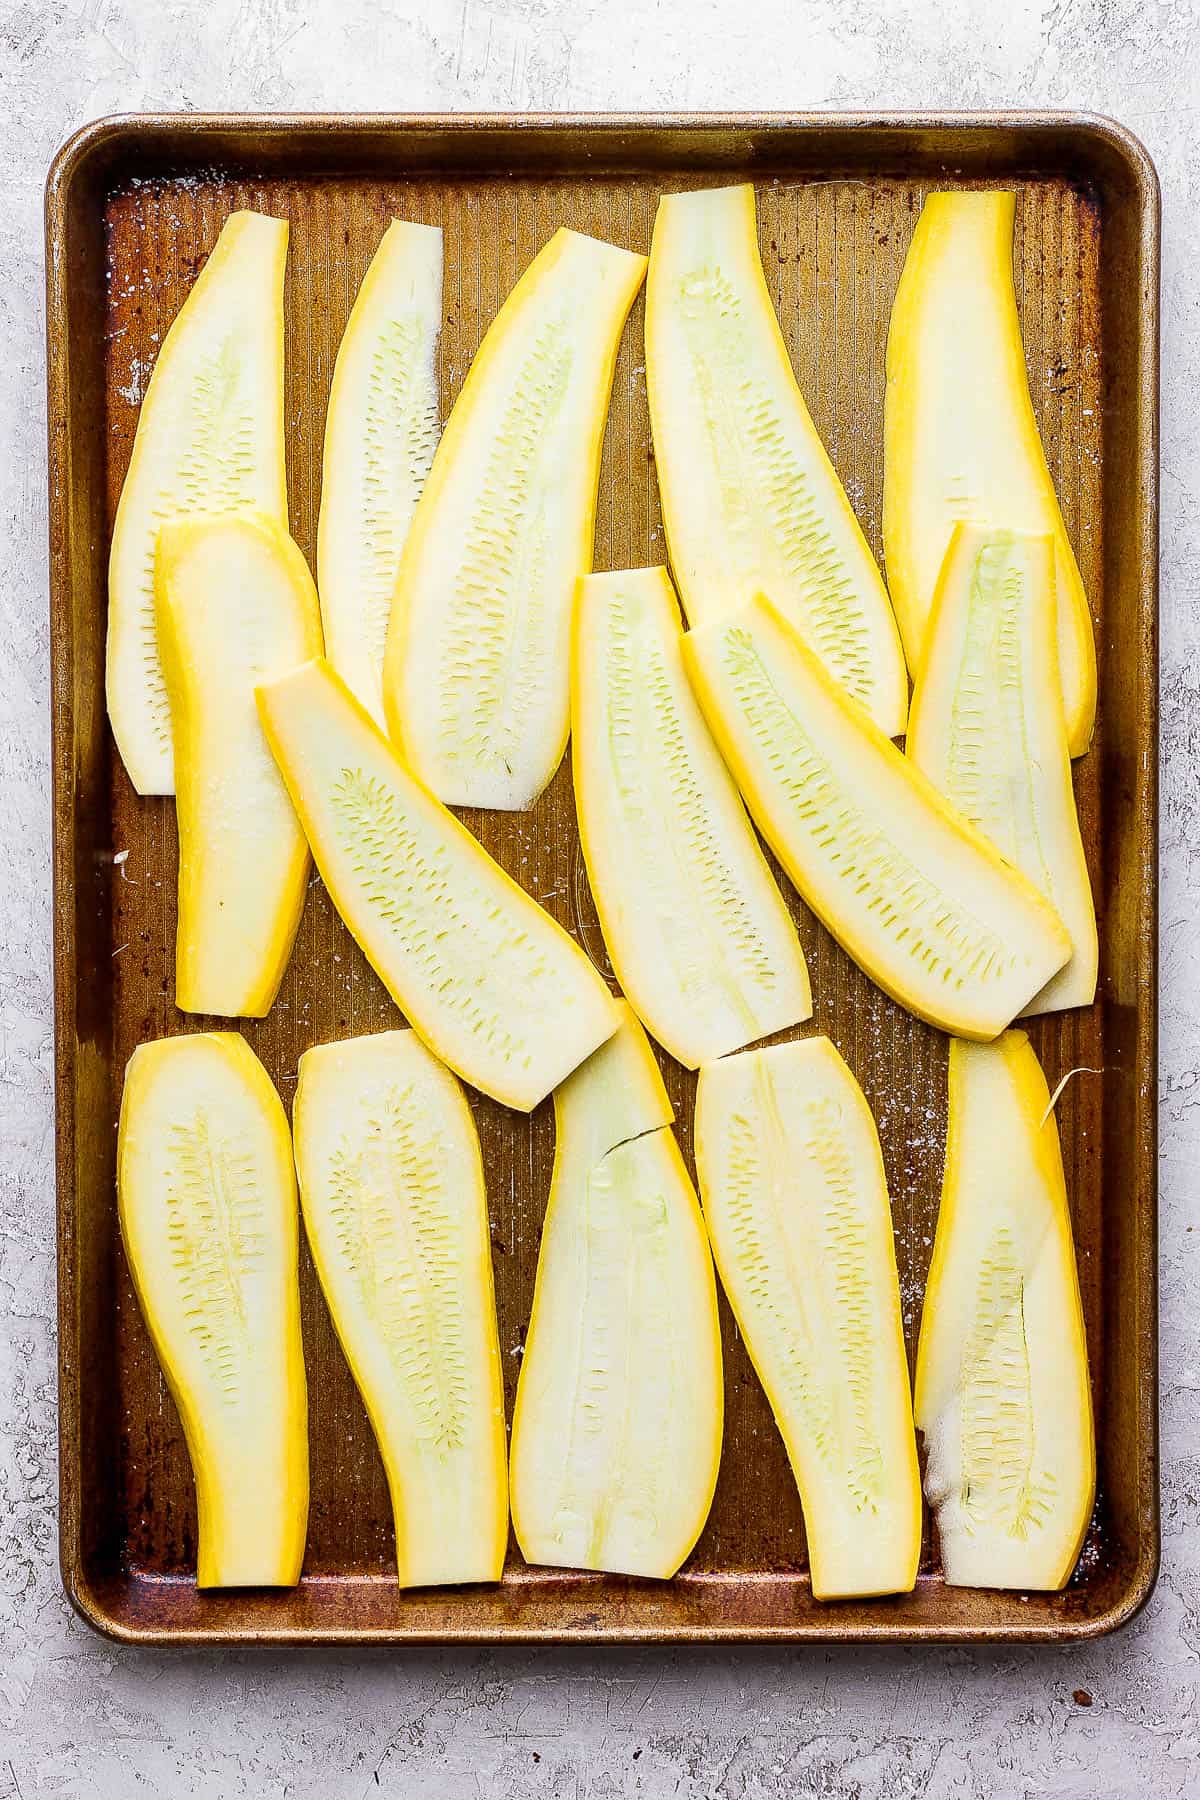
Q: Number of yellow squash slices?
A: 15